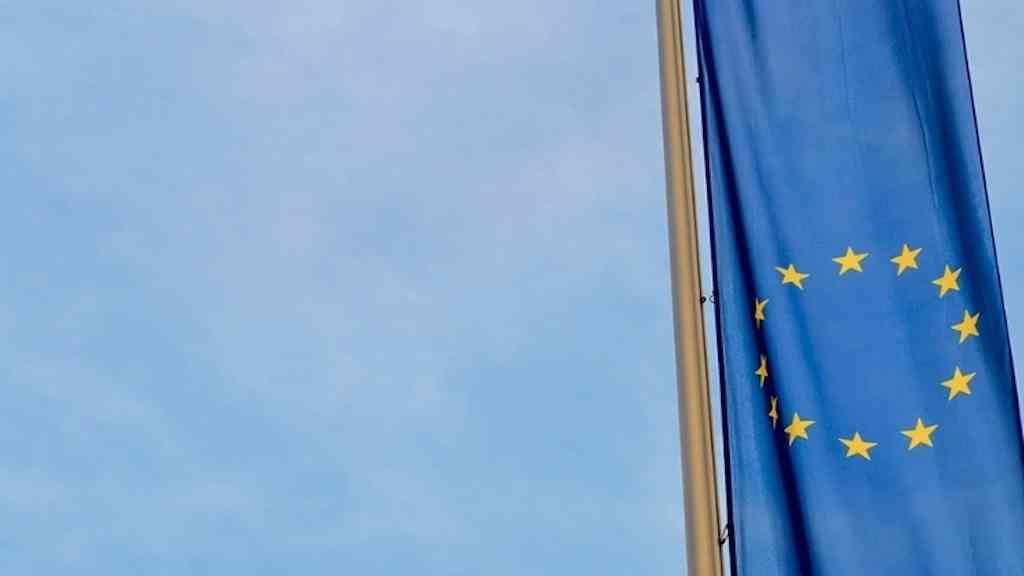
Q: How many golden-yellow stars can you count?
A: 12